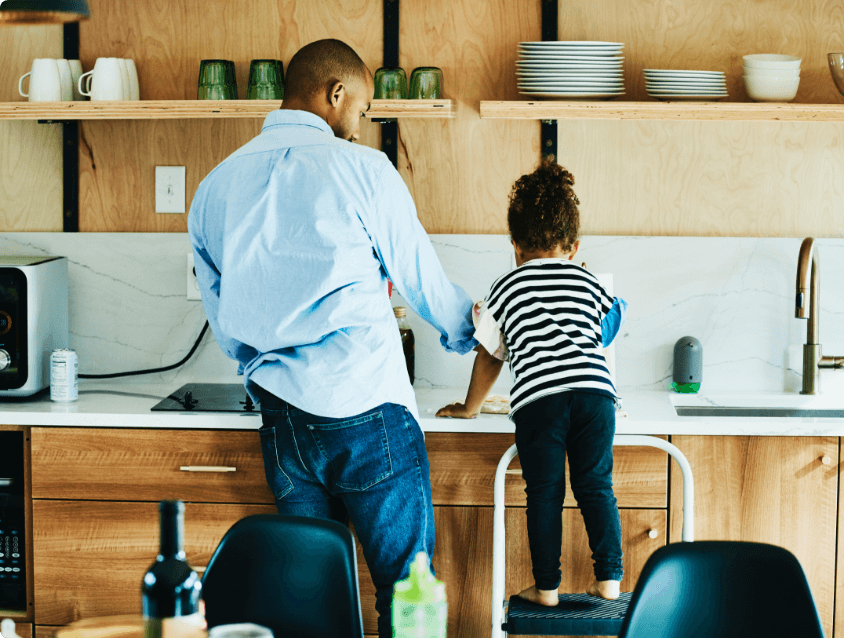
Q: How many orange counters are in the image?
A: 0